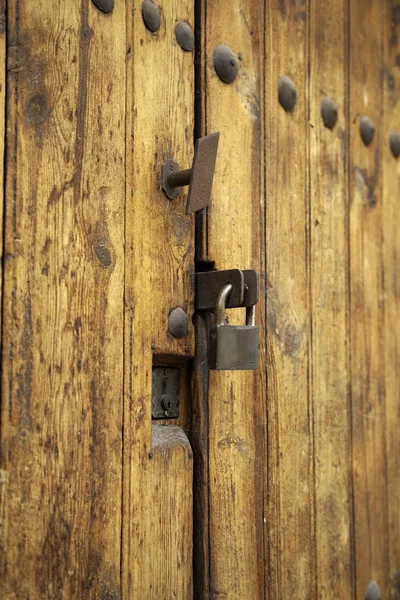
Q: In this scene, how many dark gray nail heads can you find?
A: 10